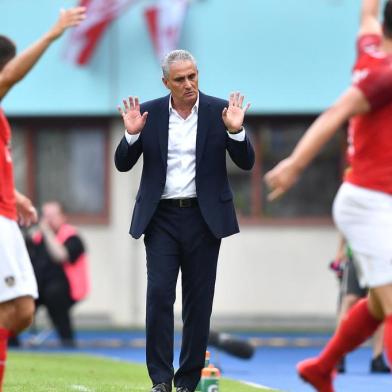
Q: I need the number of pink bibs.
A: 1